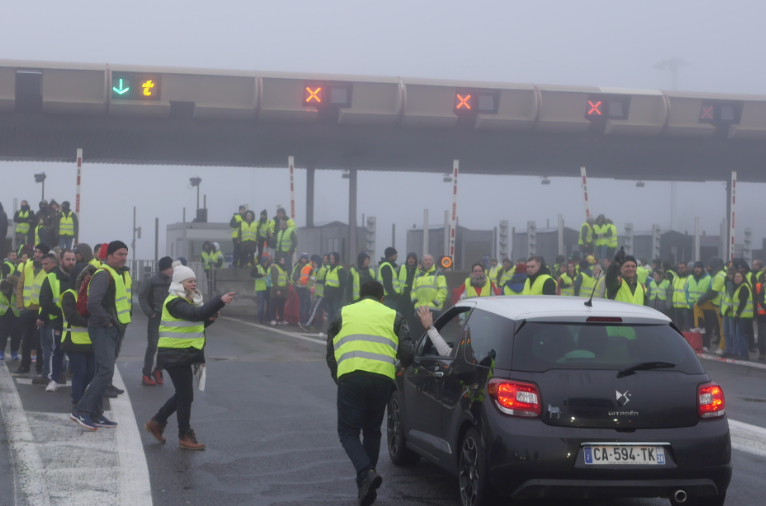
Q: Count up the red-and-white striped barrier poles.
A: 5